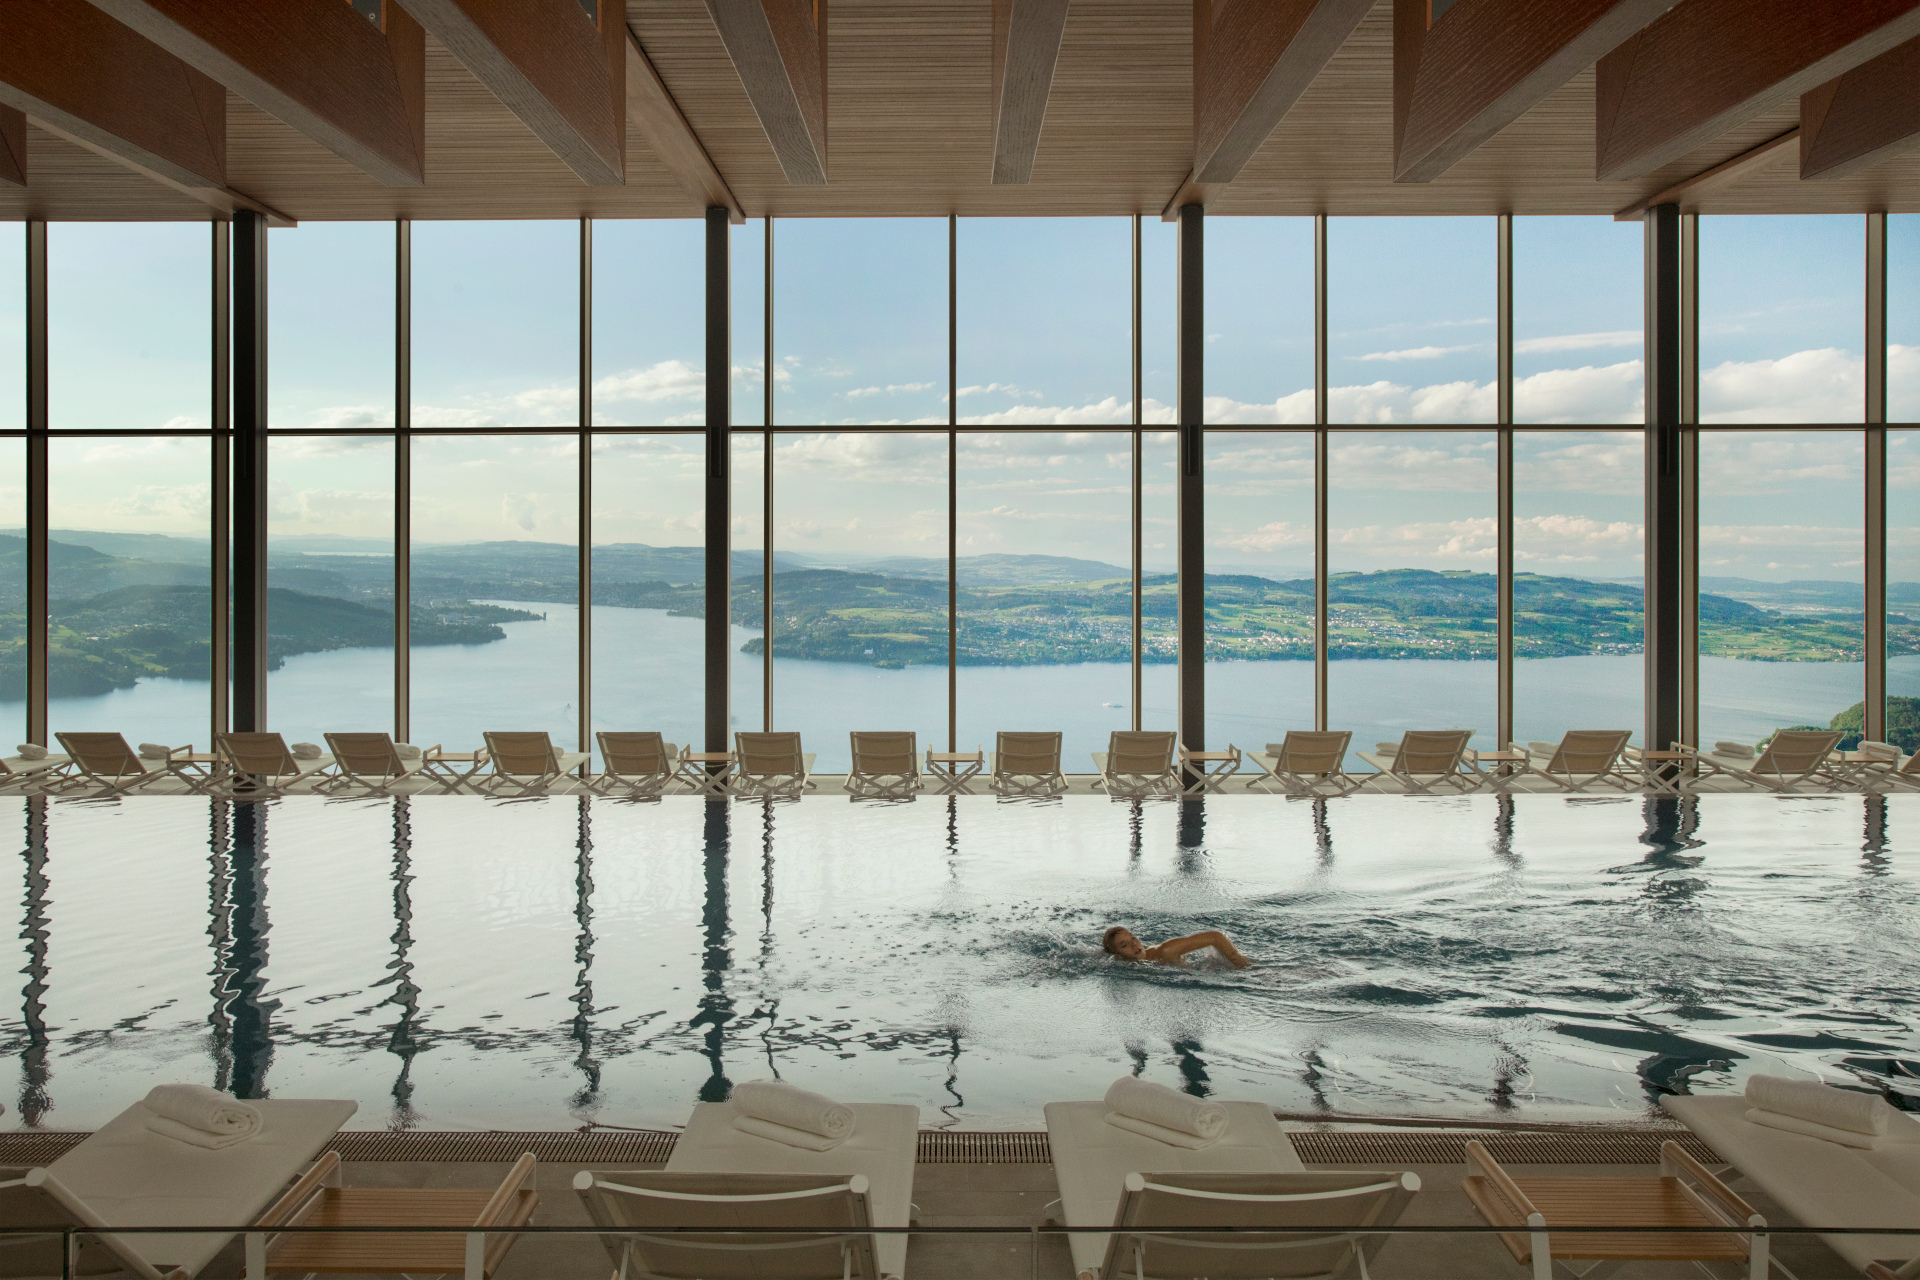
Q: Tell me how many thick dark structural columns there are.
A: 4